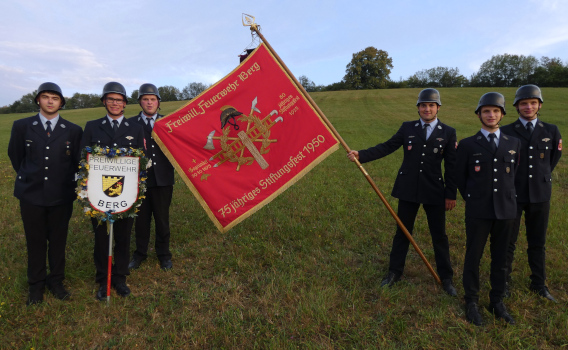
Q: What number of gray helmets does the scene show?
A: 6